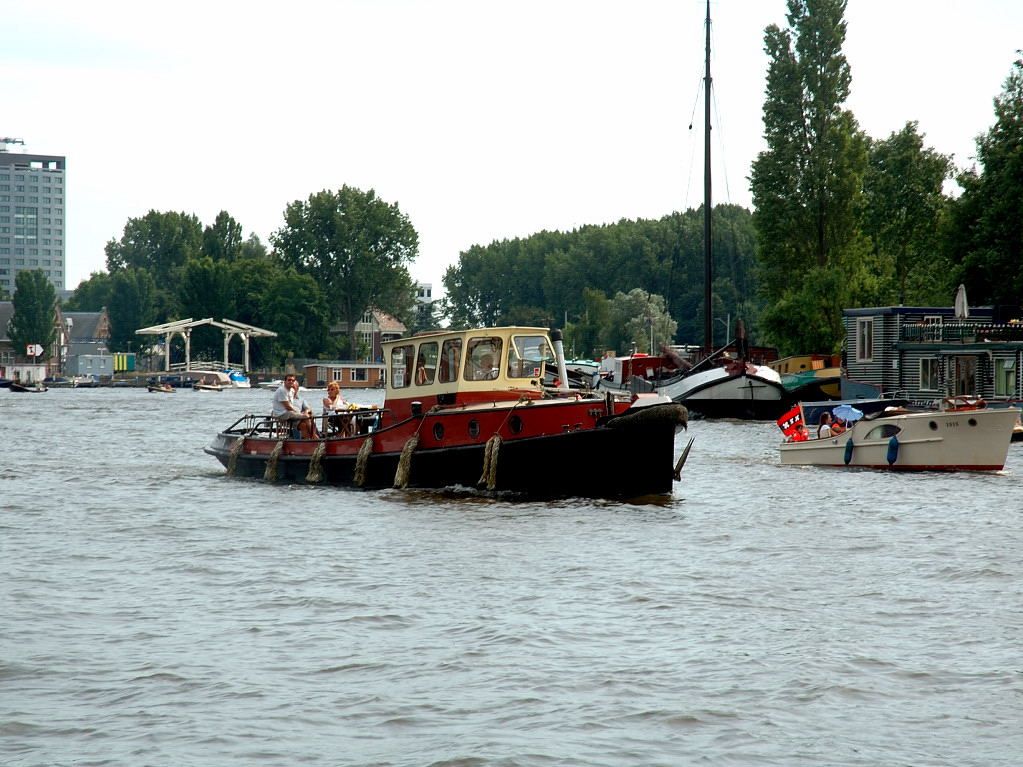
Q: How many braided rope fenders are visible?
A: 6